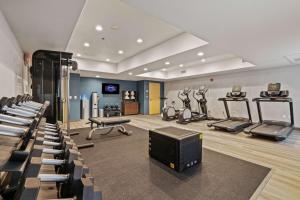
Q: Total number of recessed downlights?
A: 14